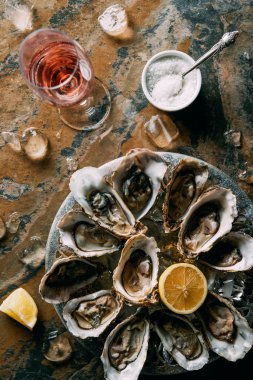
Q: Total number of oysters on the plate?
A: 12